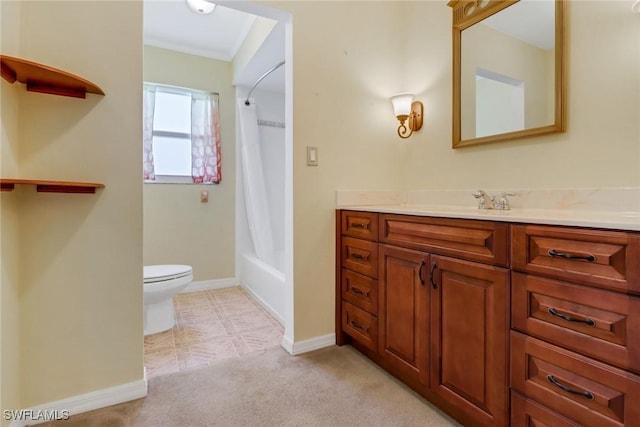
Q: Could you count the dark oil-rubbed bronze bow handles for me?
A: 9